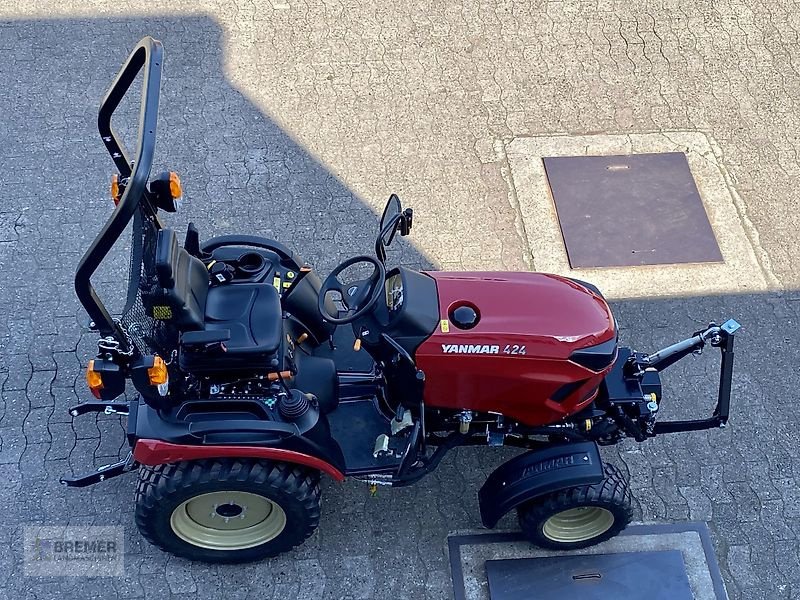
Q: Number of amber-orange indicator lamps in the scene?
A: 4